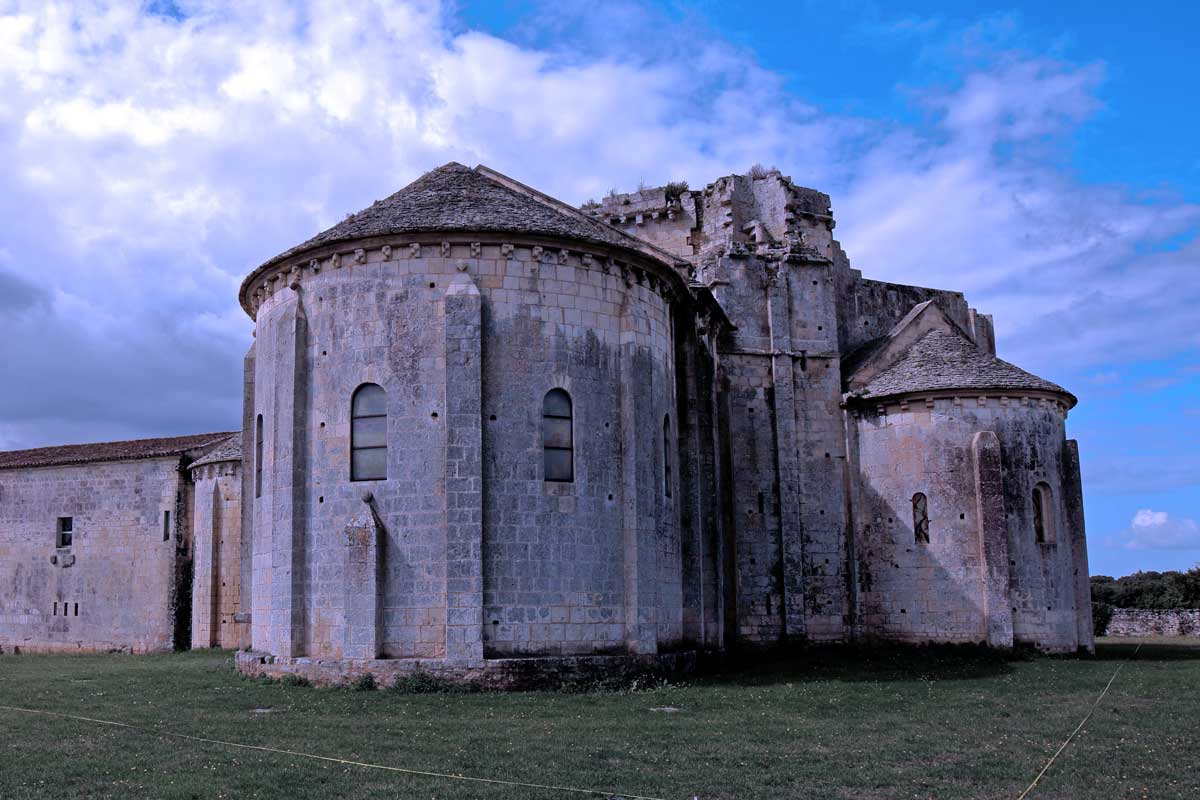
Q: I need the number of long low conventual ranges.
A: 1